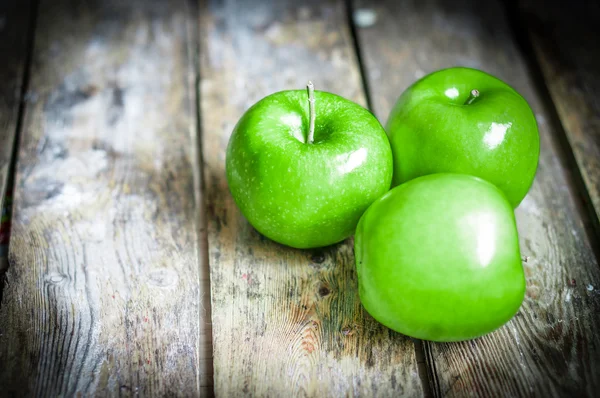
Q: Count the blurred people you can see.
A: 0